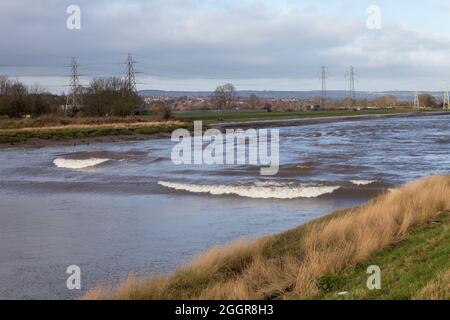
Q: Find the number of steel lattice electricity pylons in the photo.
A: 6